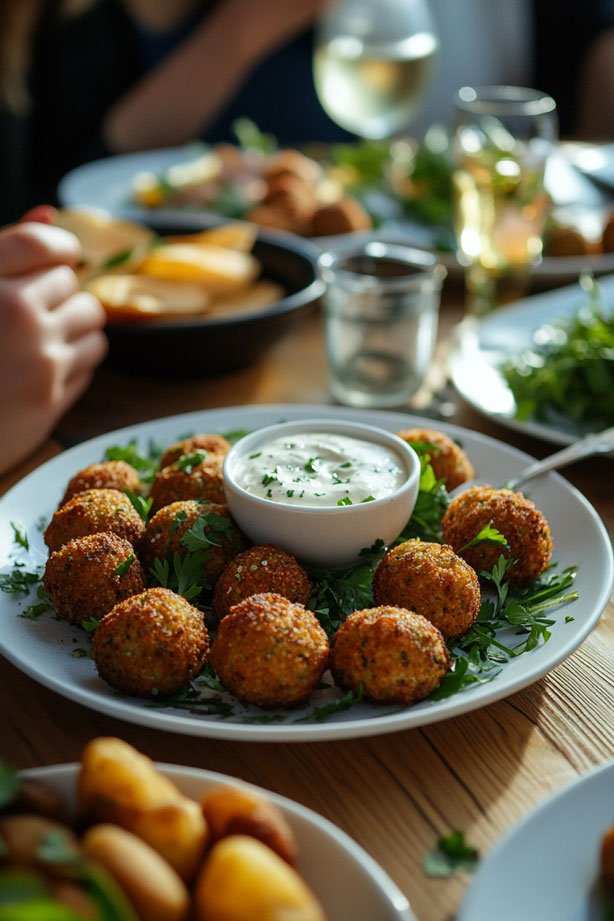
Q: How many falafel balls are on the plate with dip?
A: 13